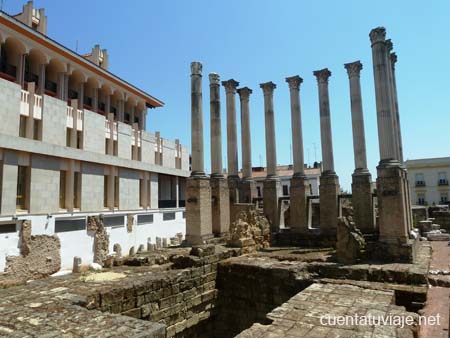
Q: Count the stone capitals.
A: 11